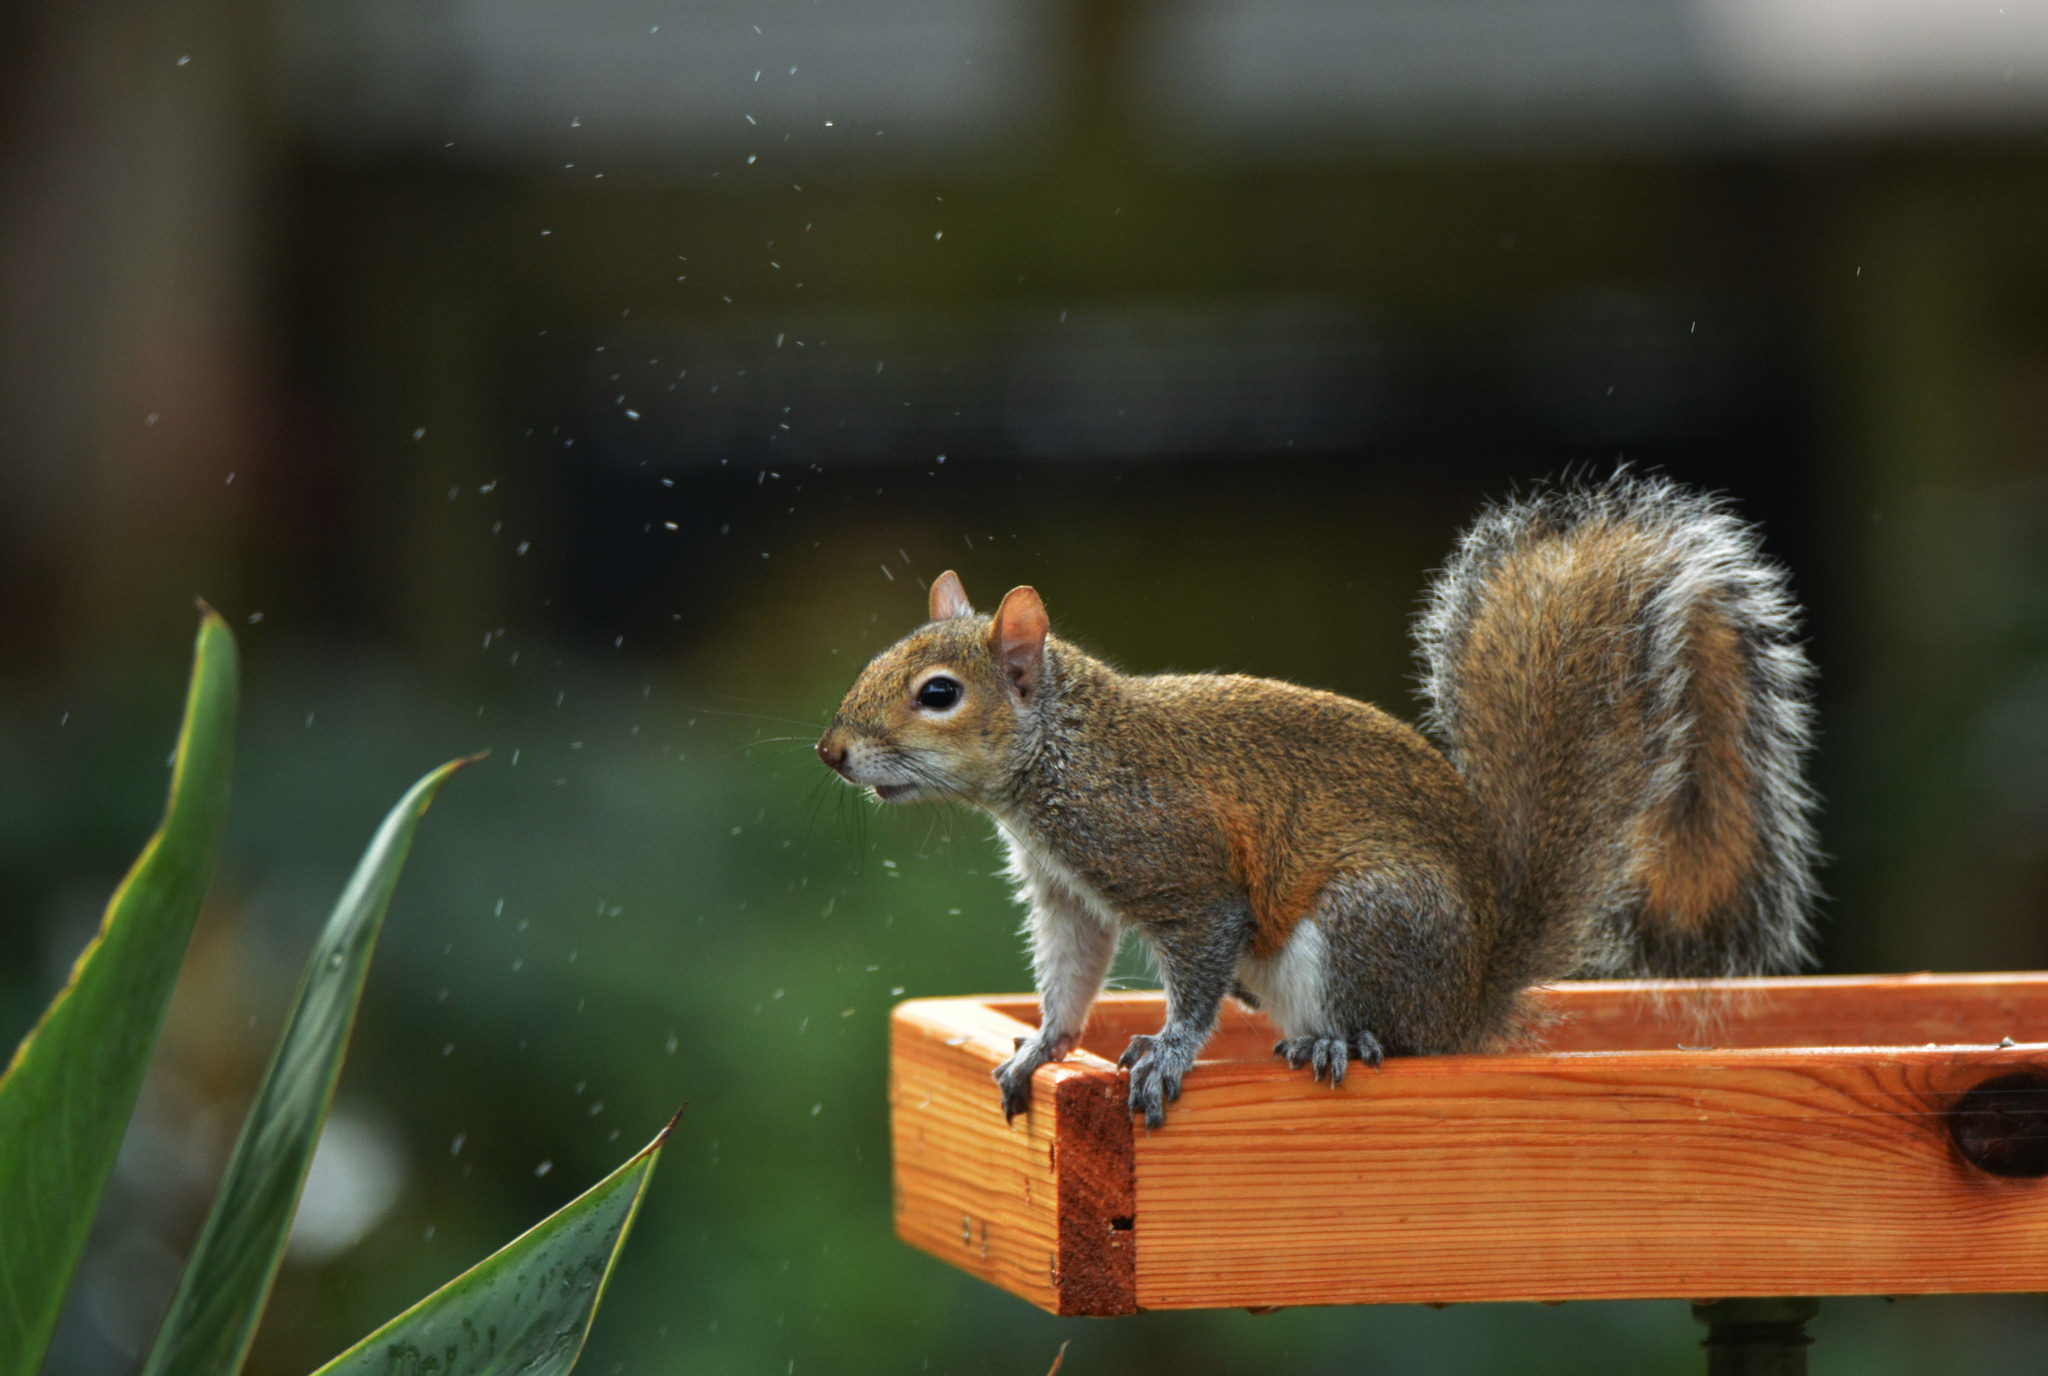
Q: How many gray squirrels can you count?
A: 1